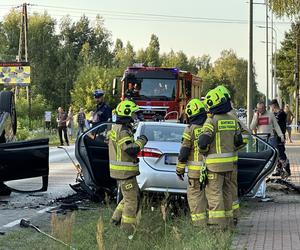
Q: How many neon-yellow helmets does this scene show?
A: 4